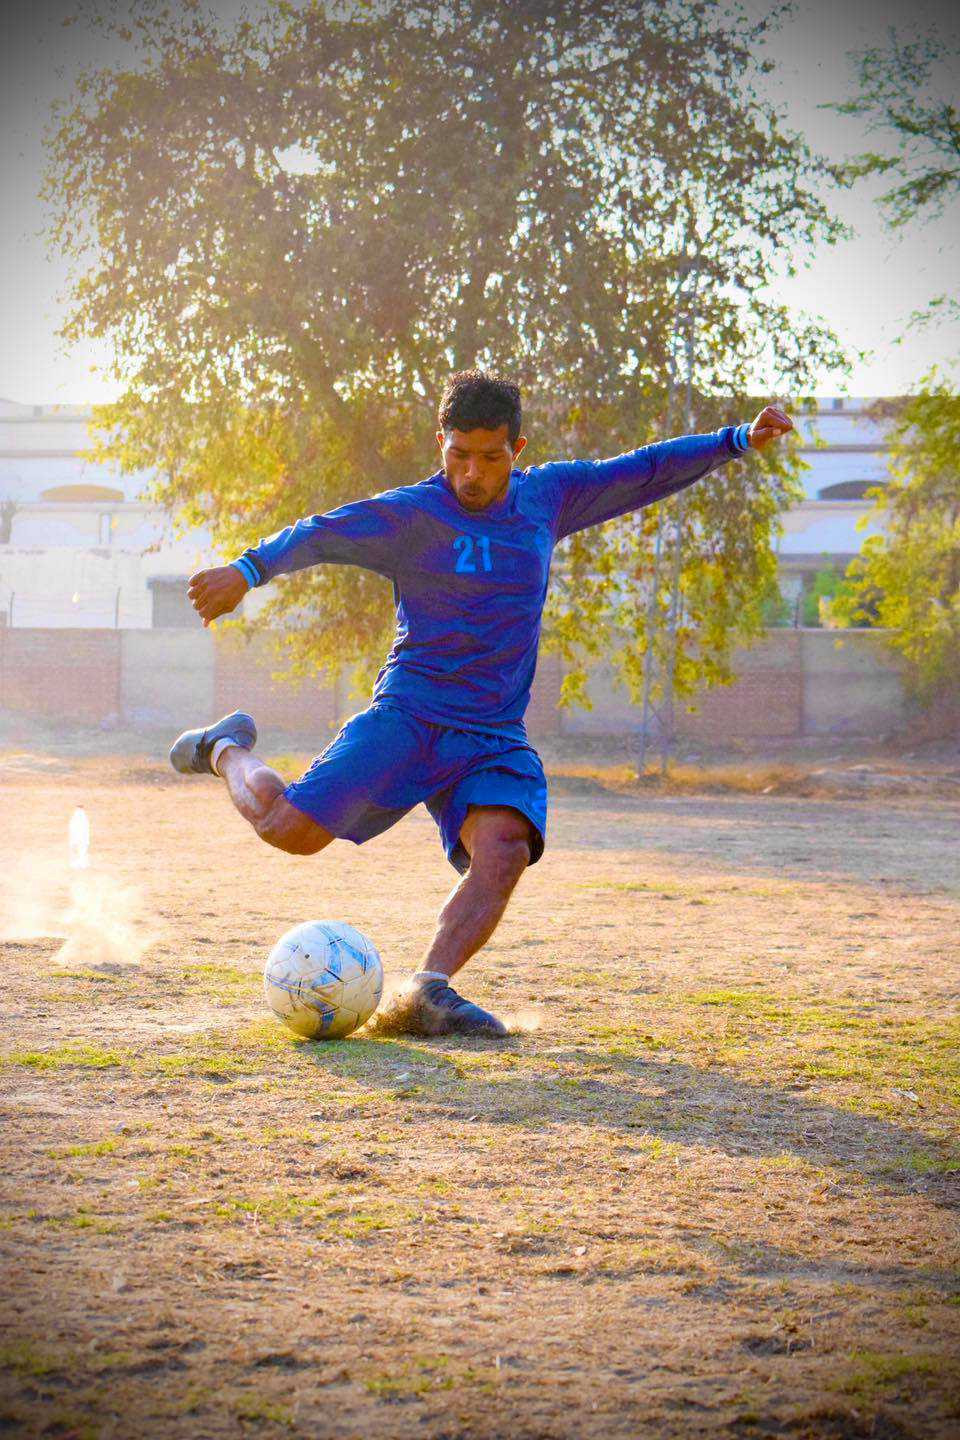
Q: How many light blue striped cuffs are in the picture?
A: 2